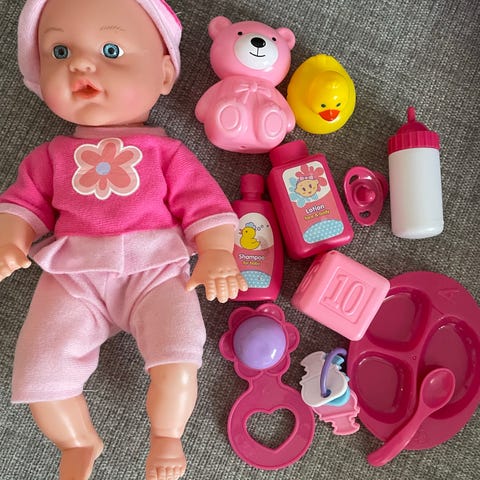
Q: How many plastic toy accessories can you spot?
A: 11